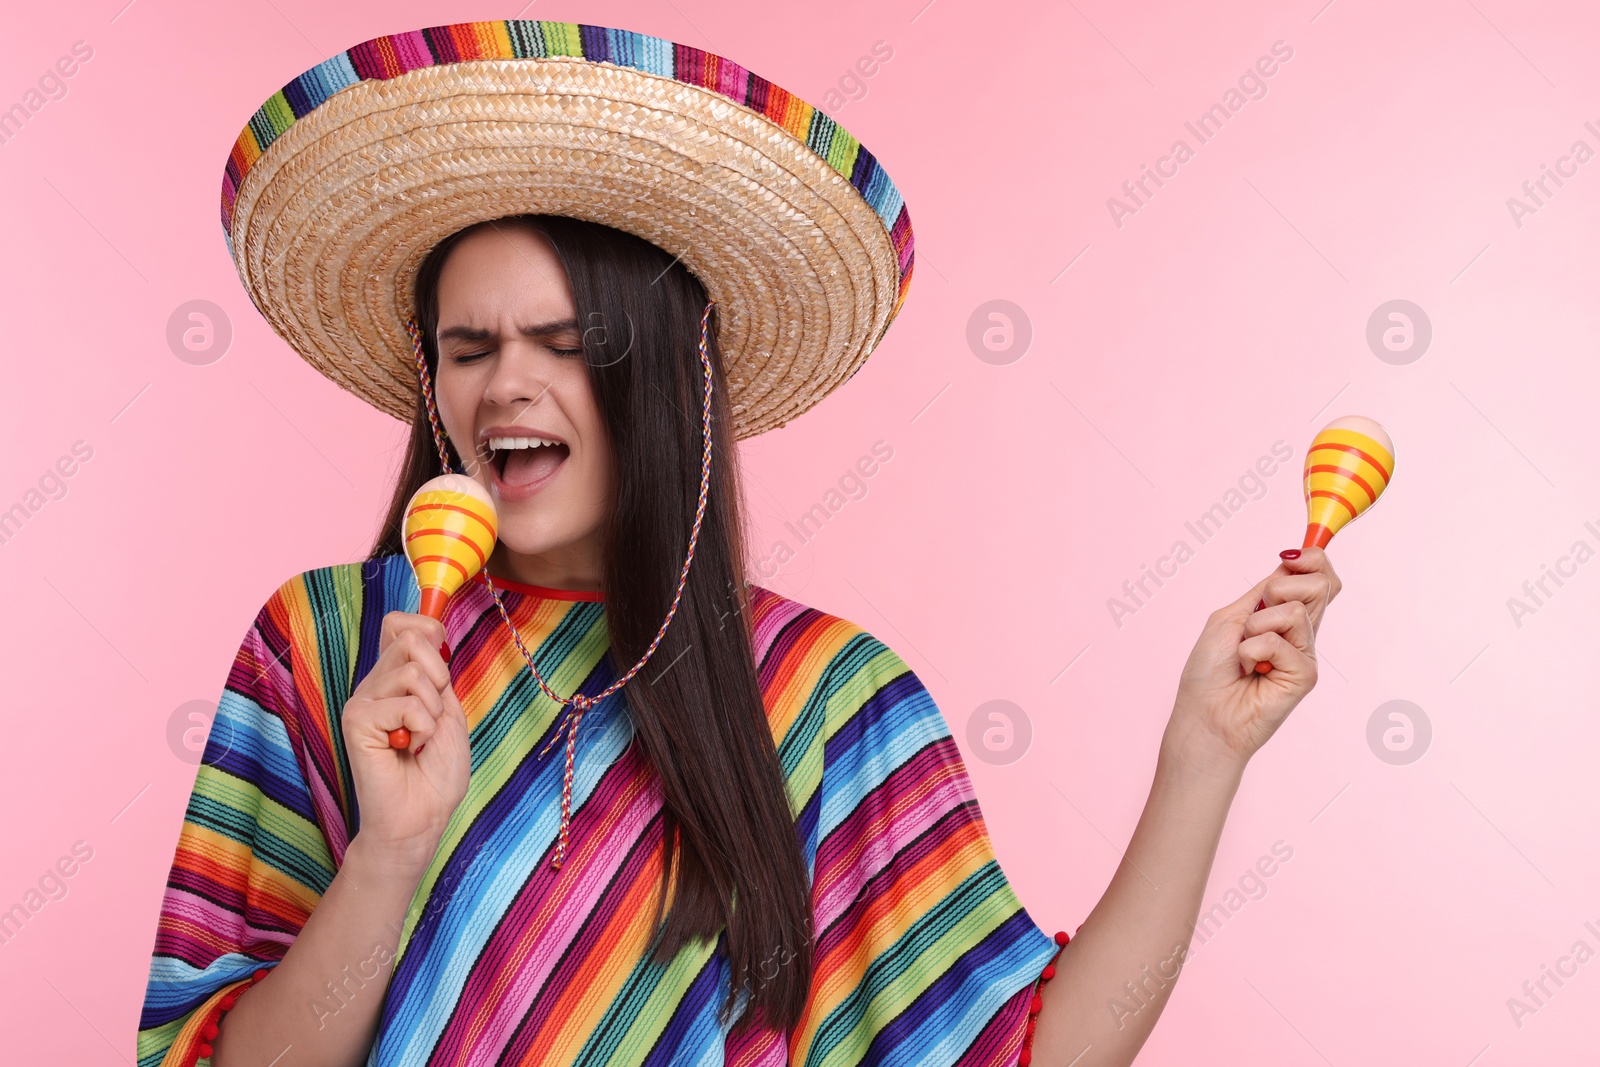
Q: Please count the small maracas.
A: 2